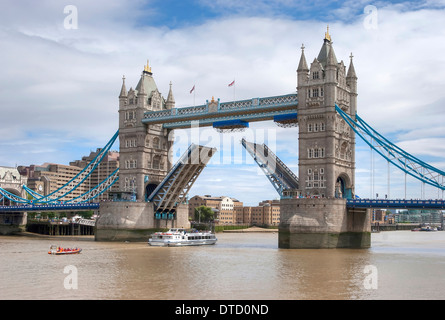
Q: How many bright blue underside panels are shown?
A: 2